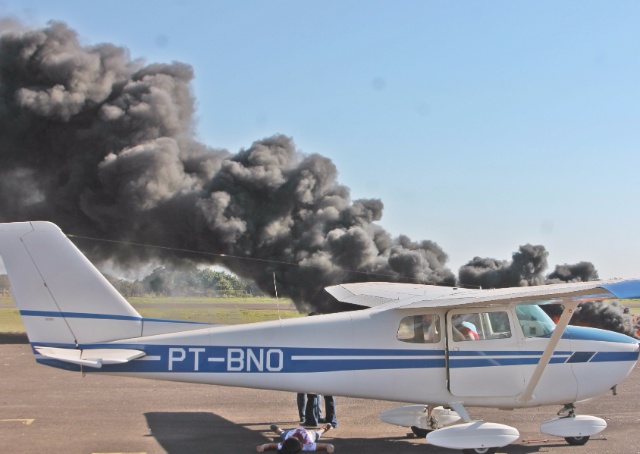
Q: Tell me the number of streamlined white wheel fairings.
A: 3